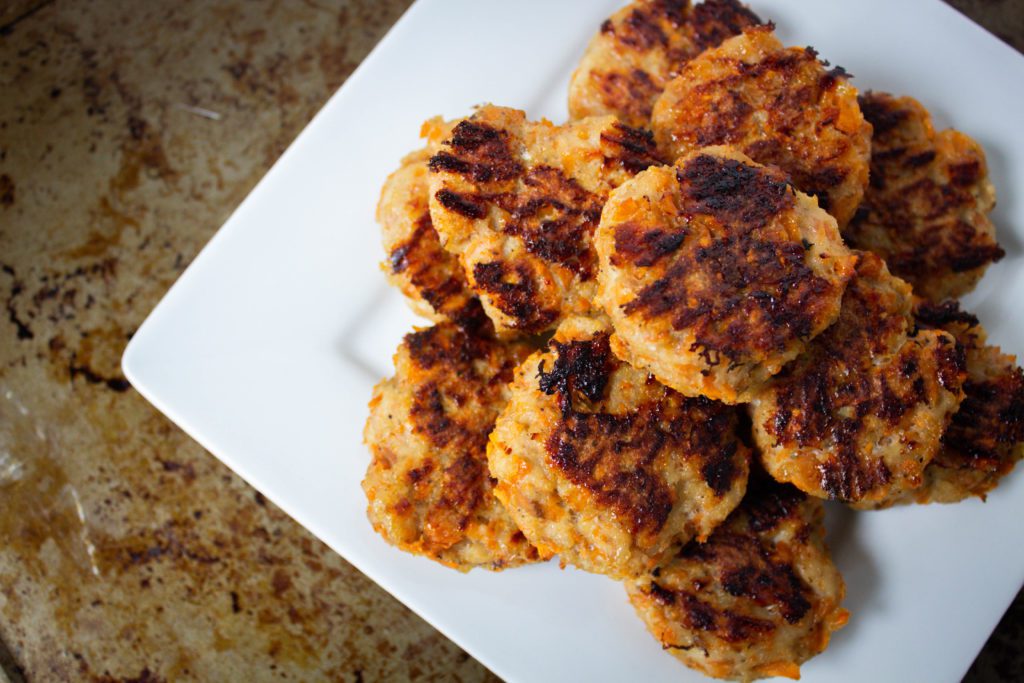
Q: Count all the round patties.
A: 11